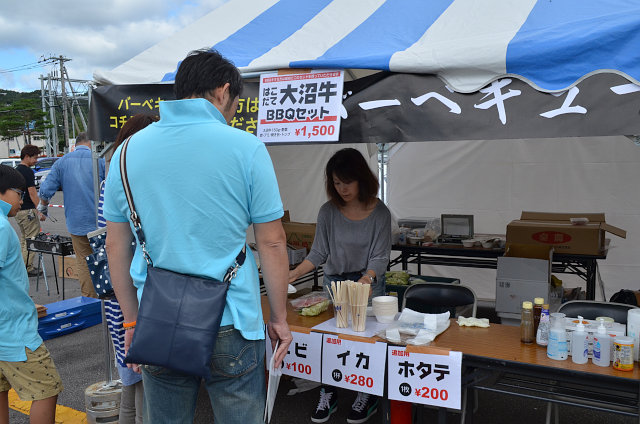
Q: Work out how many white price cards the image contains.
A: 4